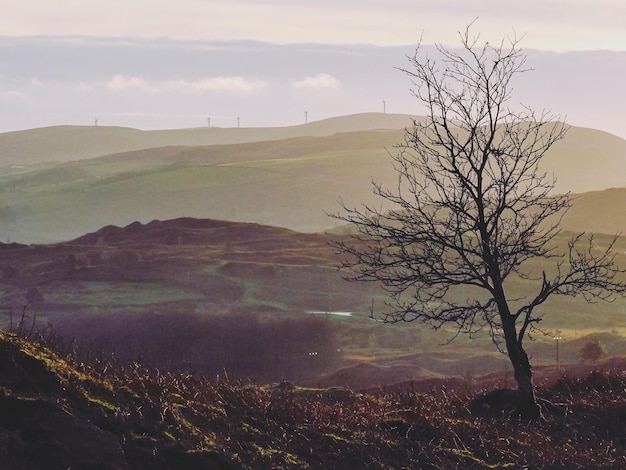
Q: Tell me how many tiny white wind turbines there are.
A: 5